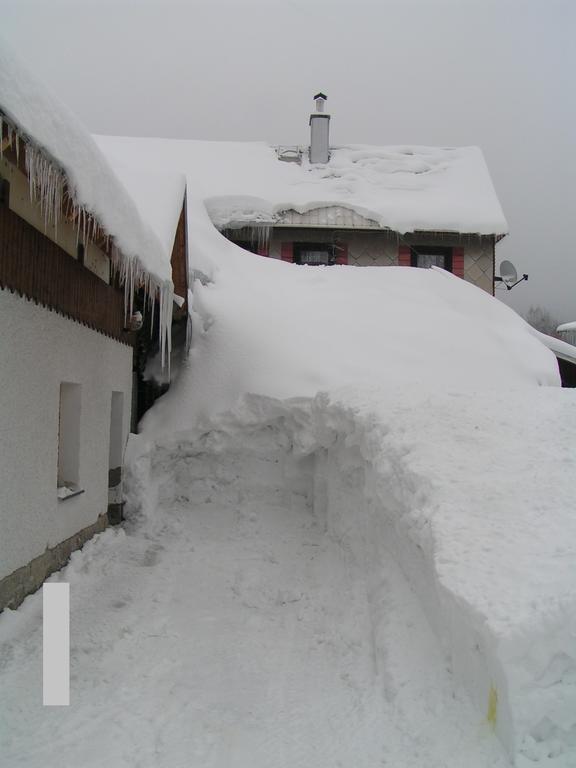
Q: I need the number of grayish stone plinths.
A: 1